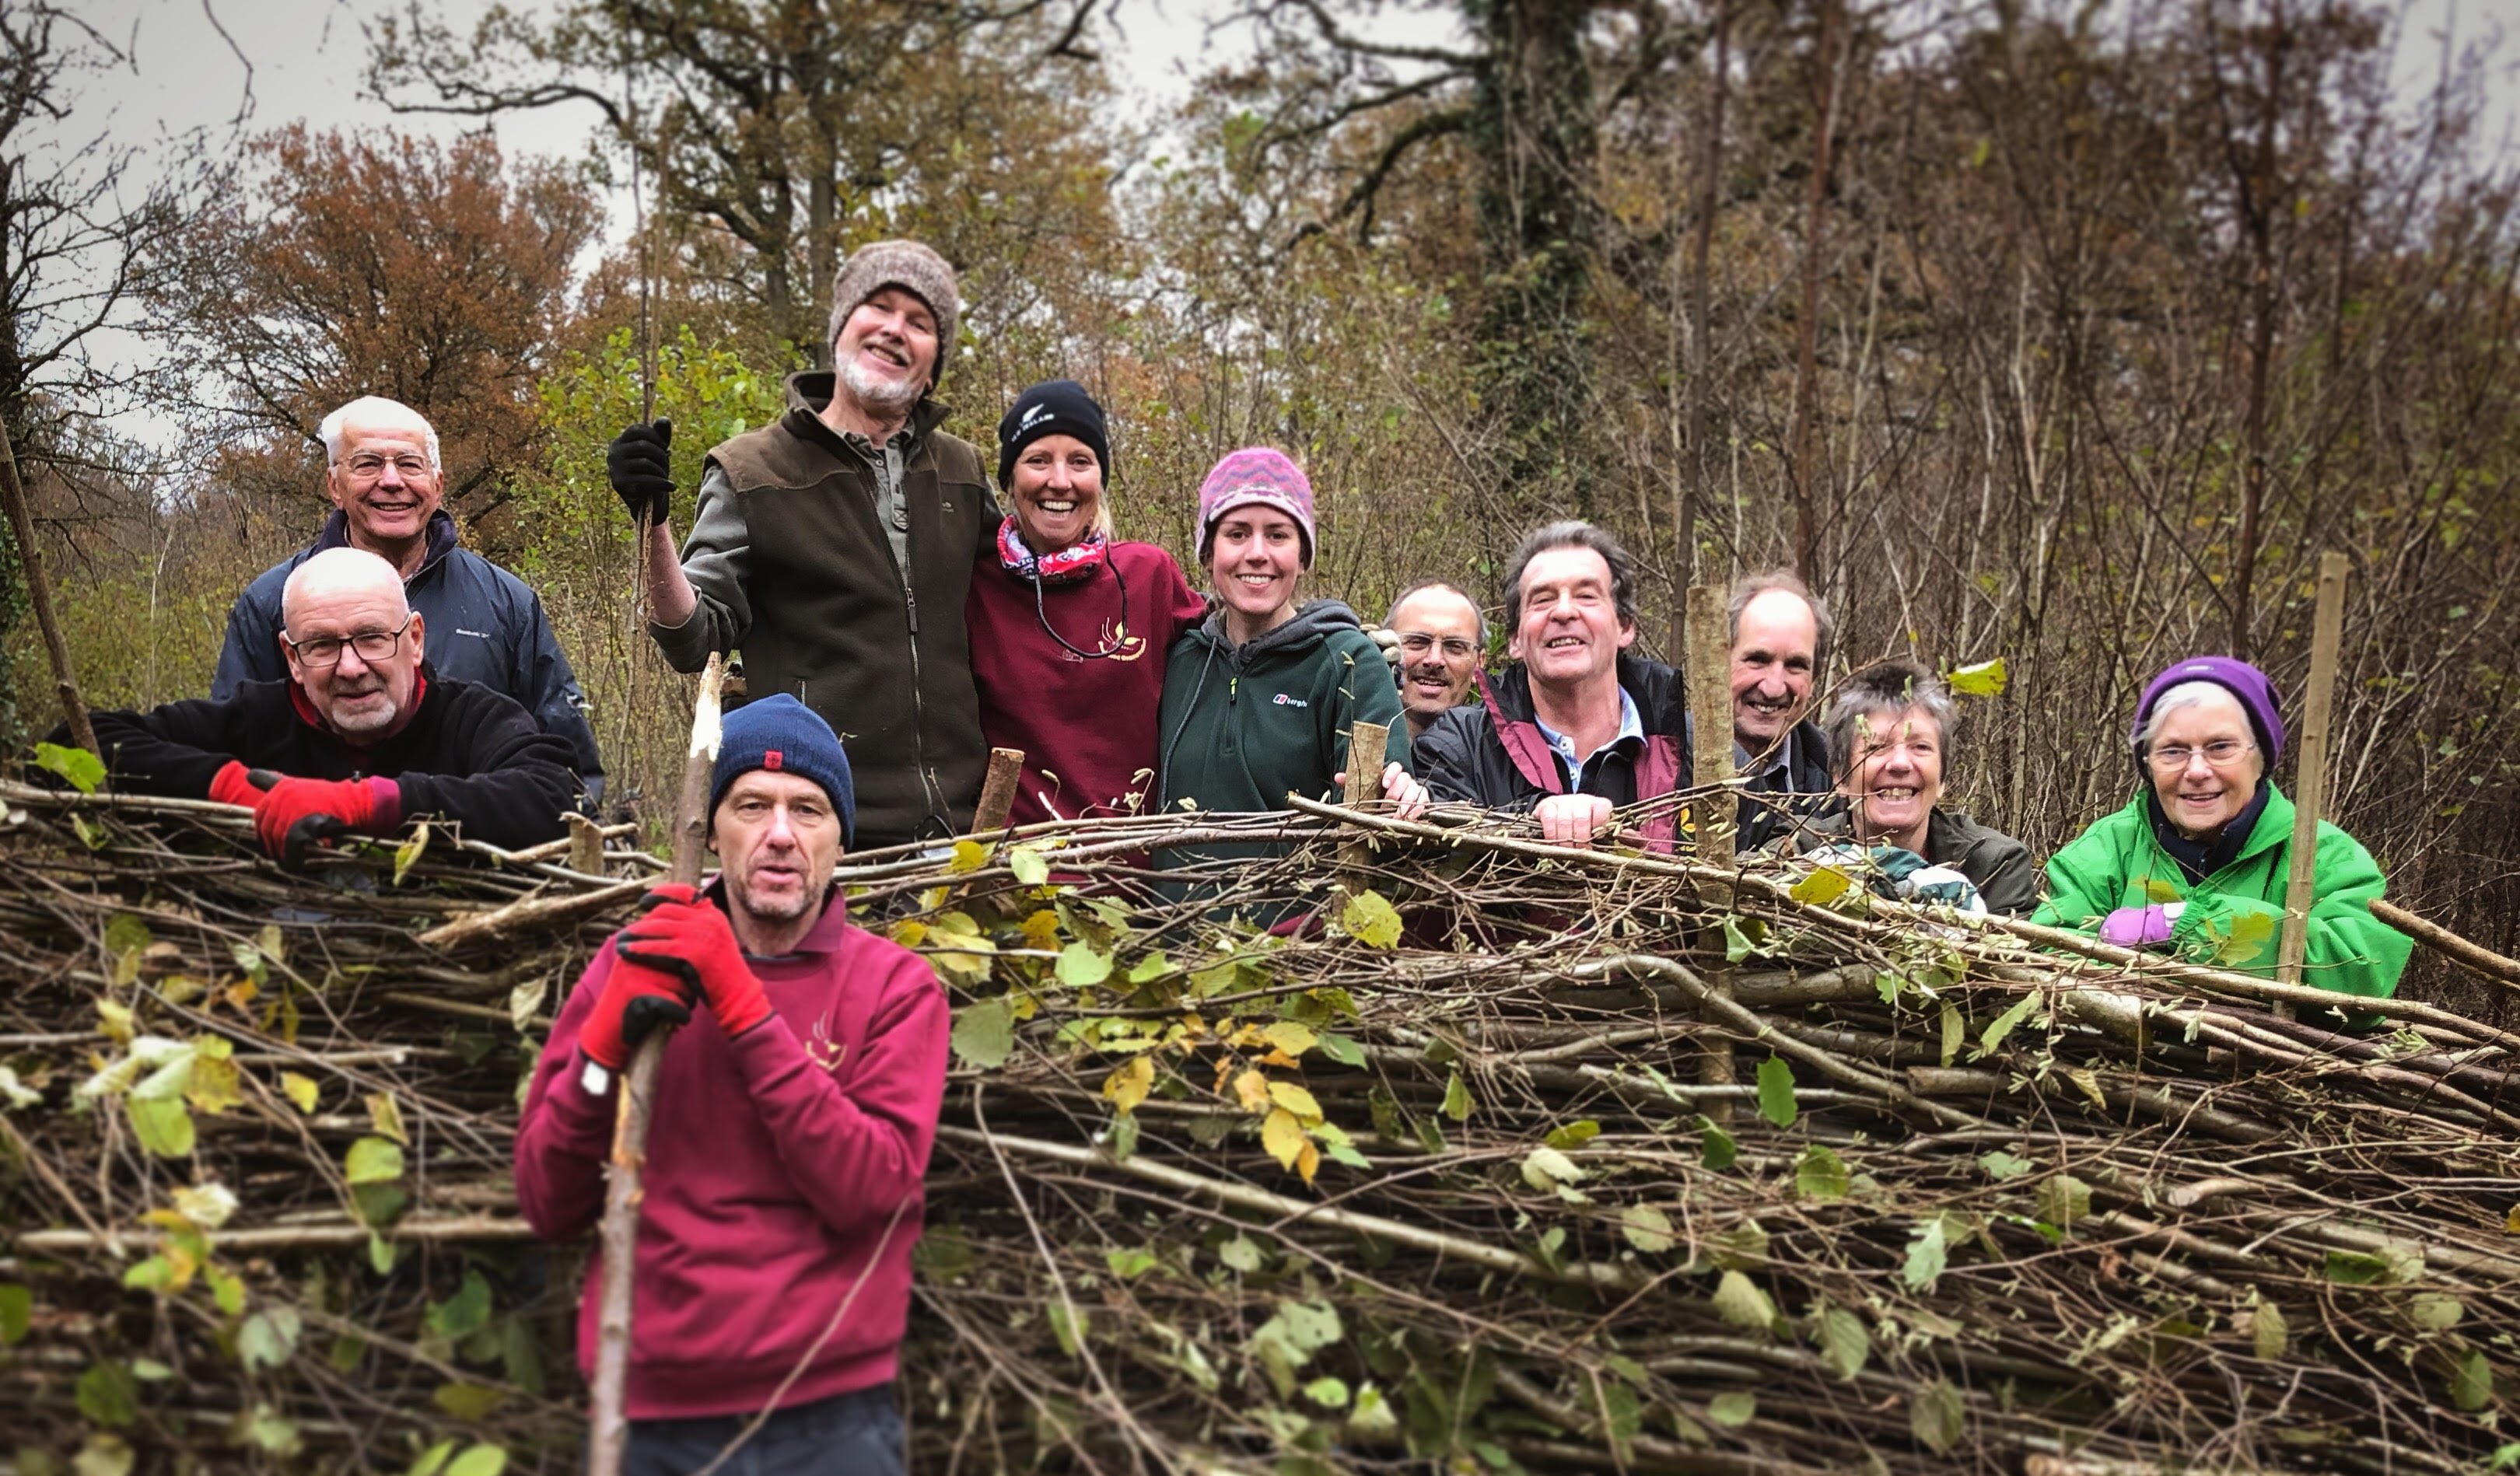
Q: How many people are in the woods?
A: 11